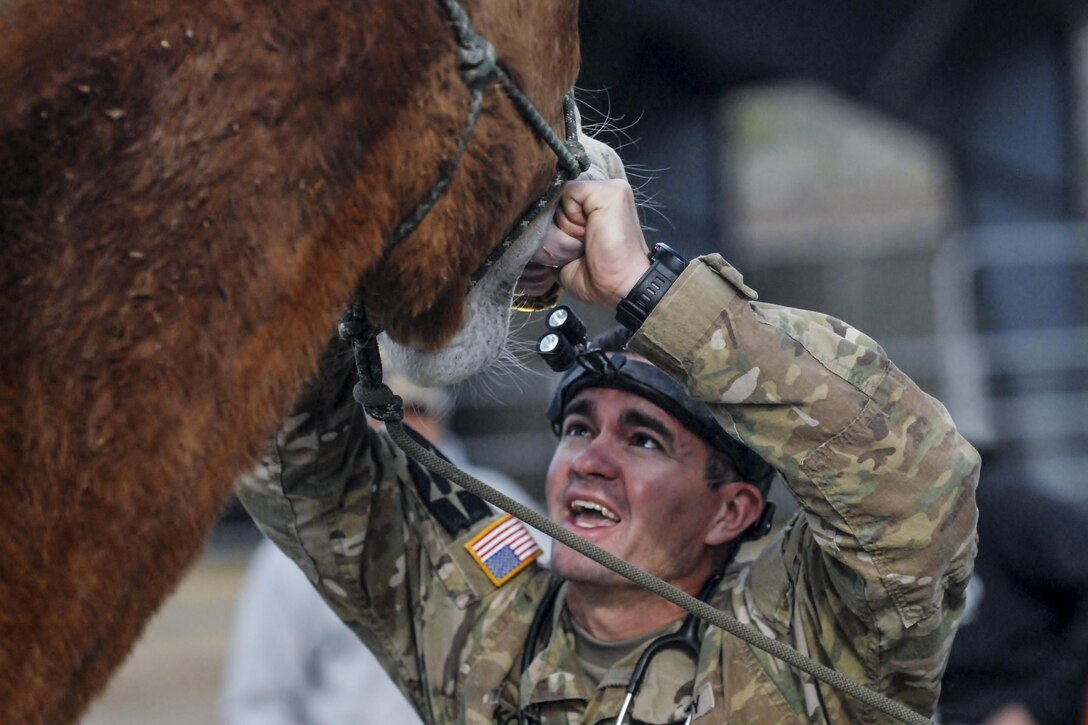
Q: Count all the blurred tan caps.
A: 1